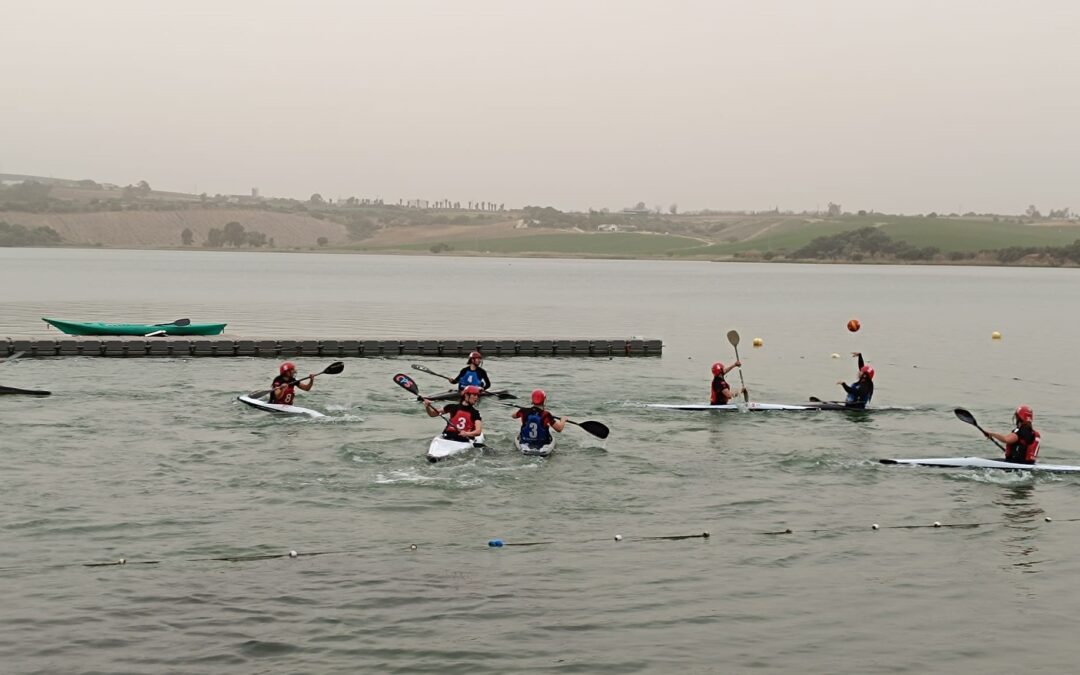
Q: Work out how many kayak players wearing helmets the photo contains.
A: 7